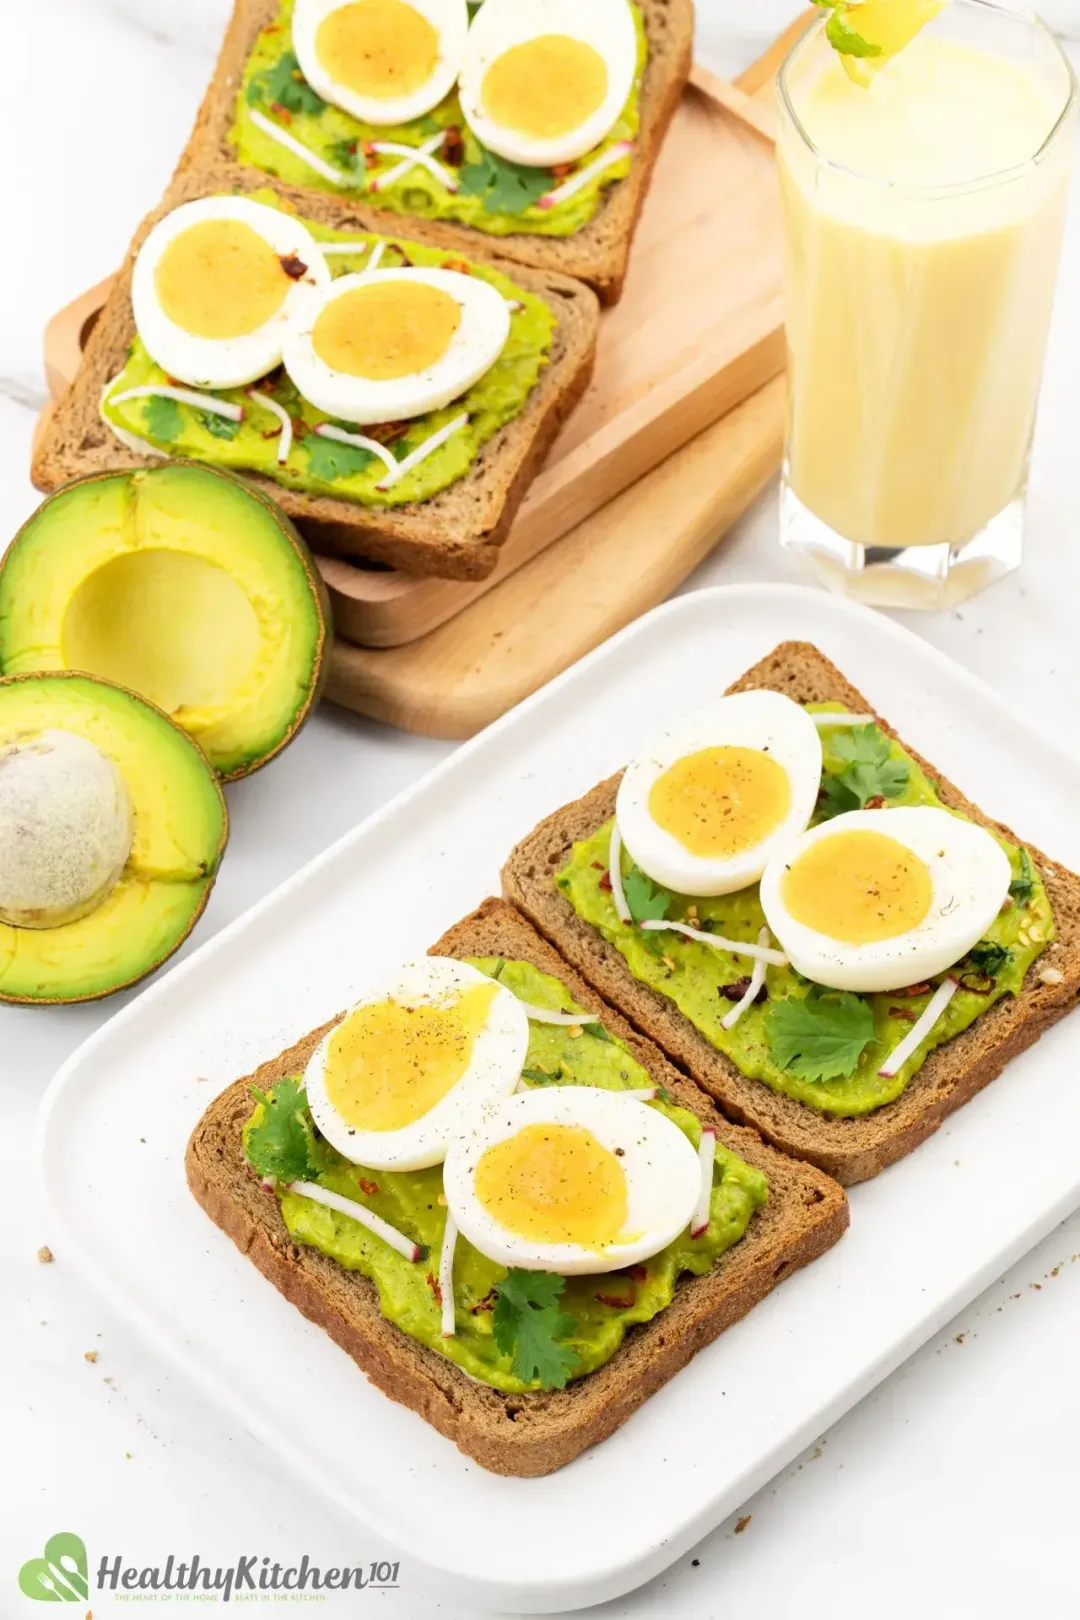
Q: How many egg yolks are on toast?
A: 8